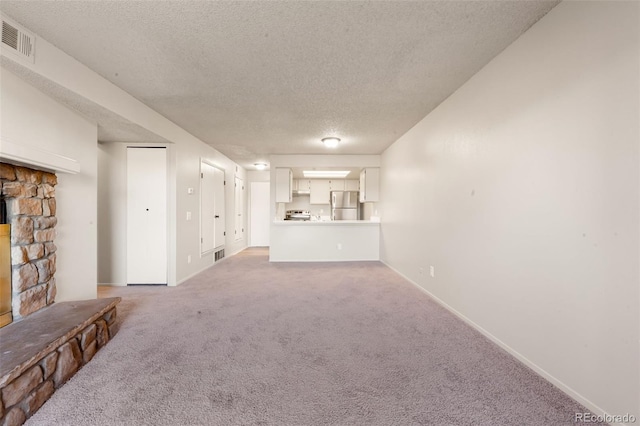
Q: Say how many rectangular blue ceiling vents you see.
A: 0